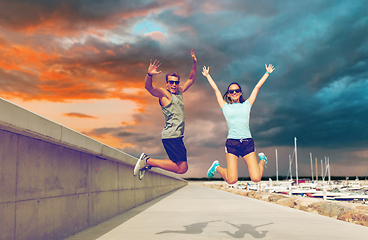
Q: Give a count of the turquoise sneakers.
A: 2